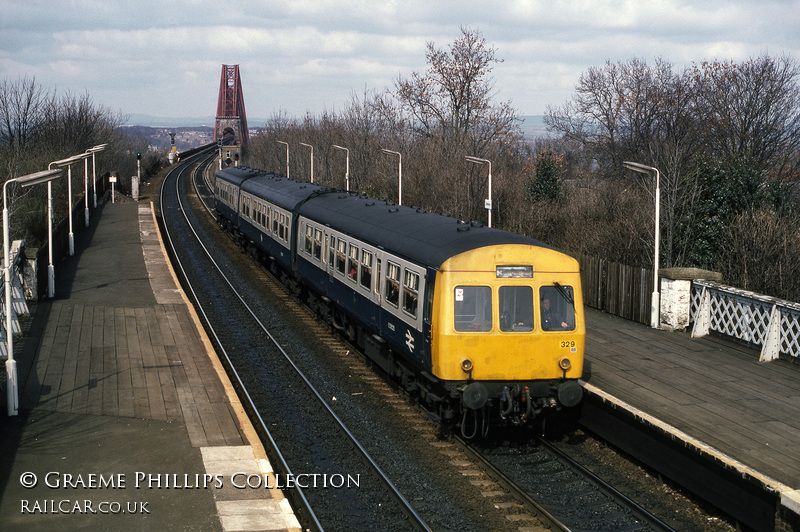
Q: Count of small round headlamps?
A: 2